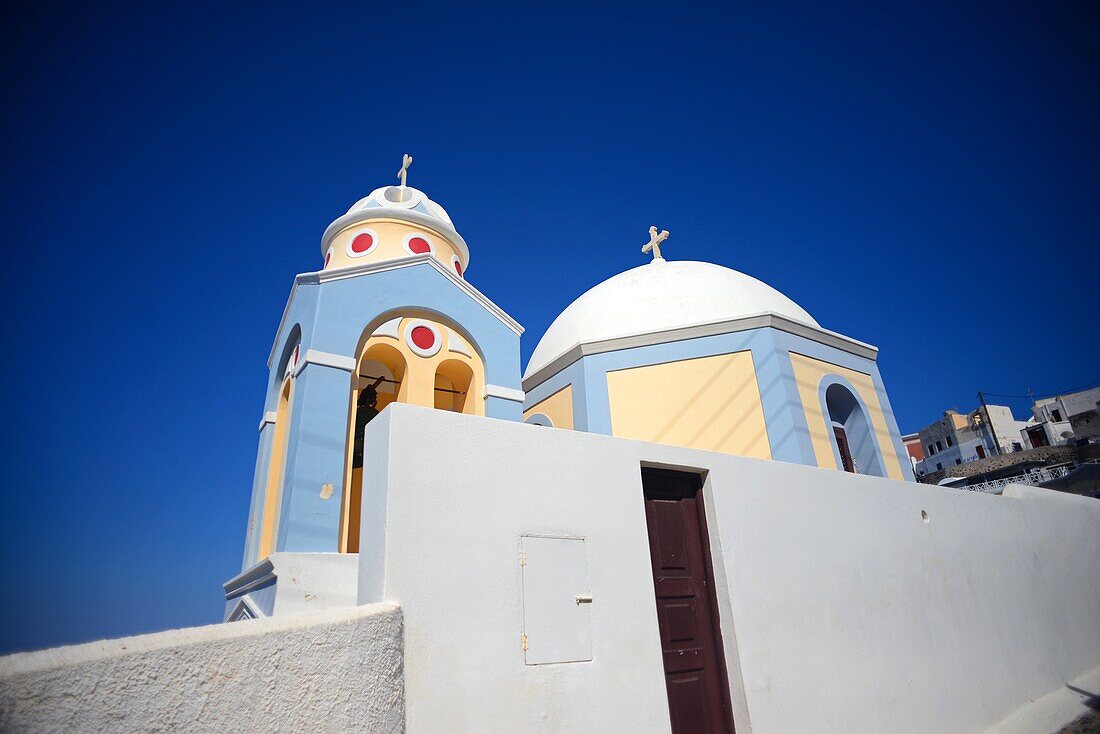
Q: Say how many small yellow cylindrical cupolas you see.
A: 1